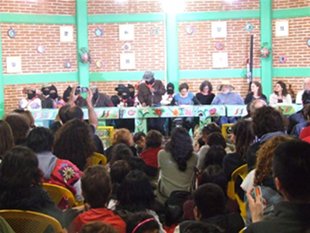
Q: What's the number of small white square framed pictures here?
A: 7